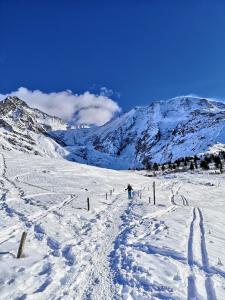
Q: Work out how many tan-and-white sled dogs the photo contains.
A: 0